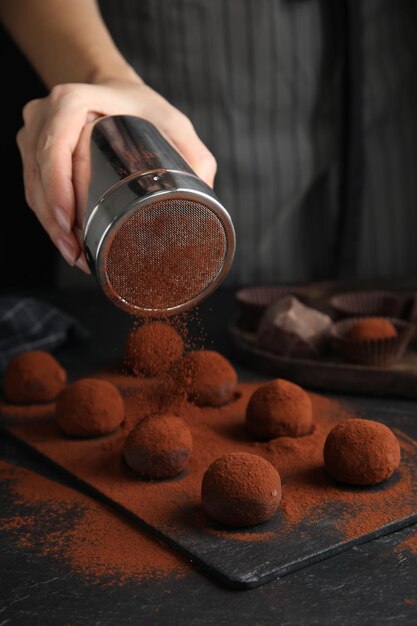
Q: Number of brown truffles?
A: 9